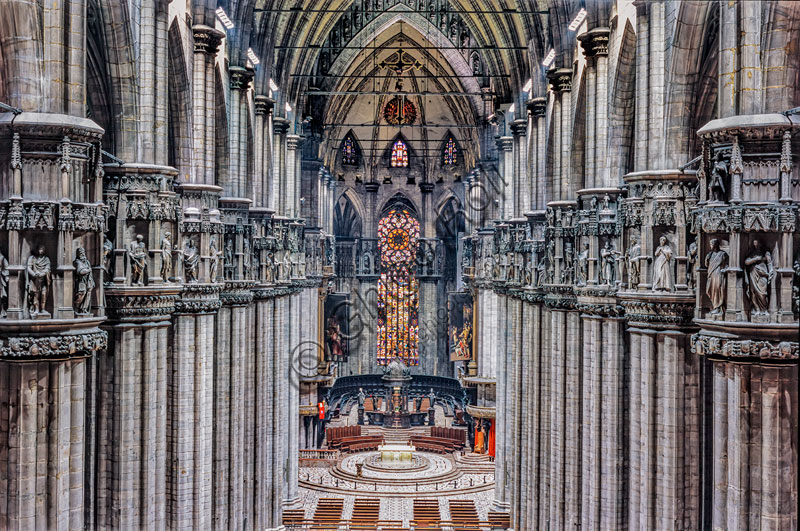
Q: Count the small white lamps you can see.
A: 8